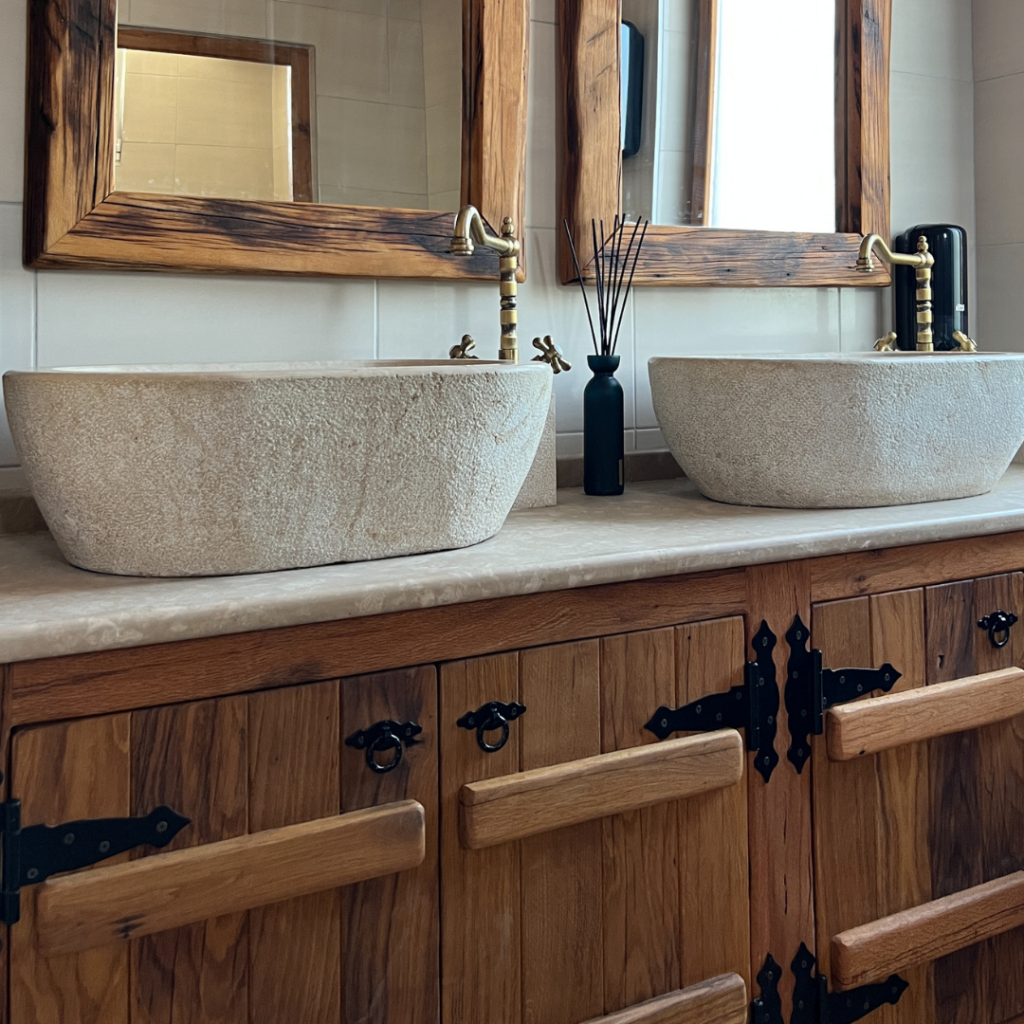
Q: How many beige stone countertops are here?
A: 1